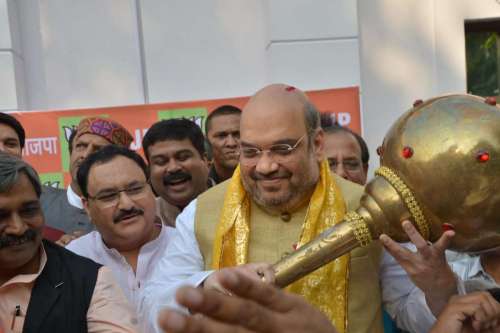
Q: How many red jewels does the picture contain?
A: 6